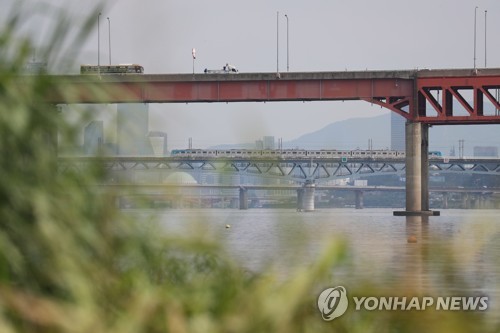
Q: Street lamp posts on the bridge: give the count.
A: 6